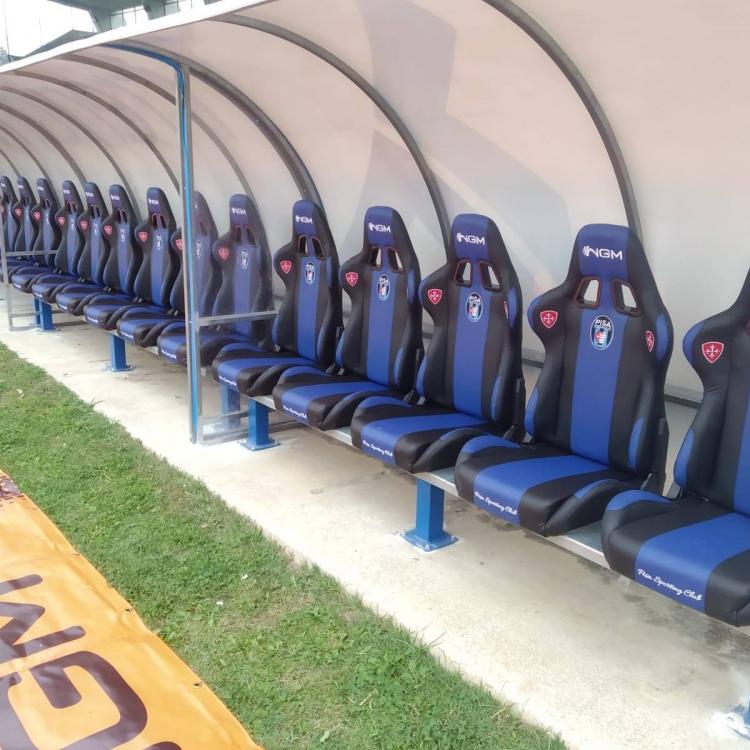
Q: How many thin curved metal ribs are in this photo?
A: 9